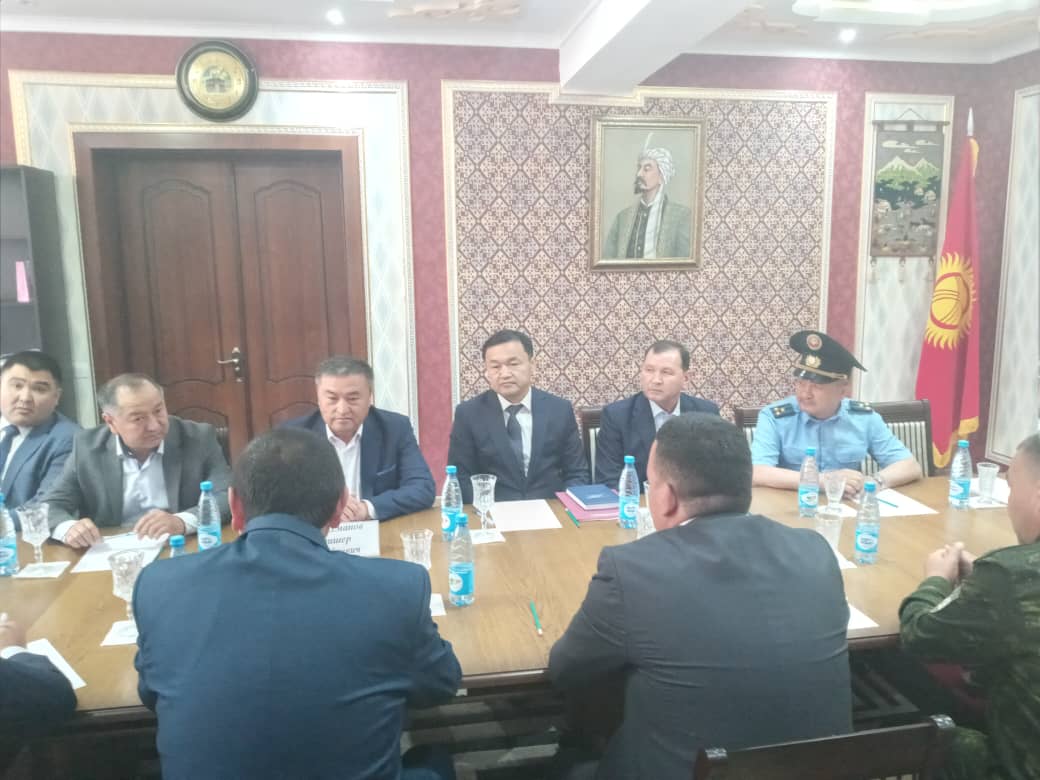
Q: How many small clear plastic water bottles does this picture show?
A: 9